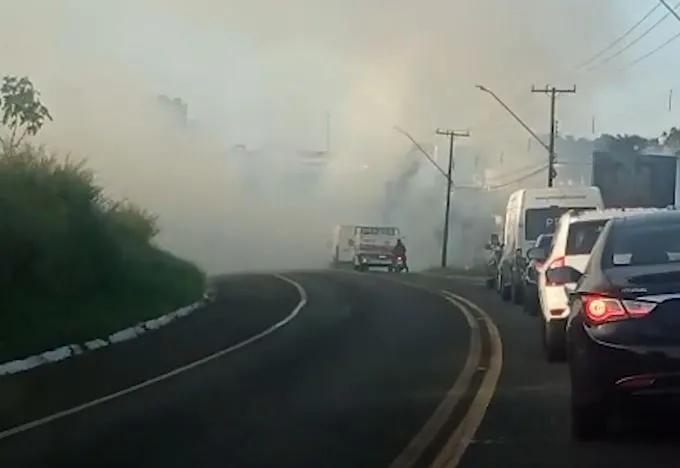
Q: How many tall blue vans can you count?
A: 0